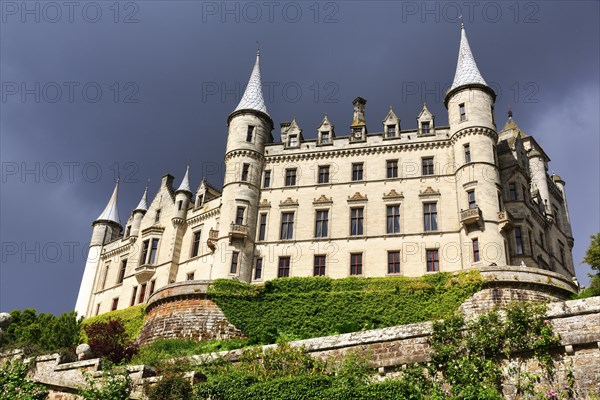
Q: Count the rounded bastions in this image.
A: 2